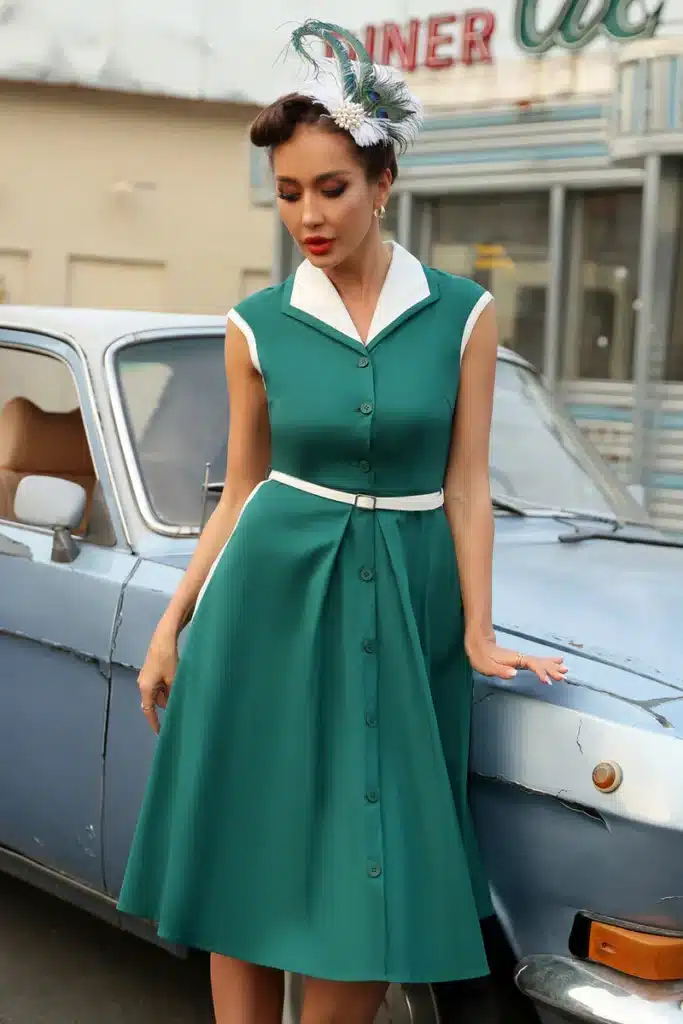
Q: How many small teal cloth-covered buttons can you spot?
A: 8